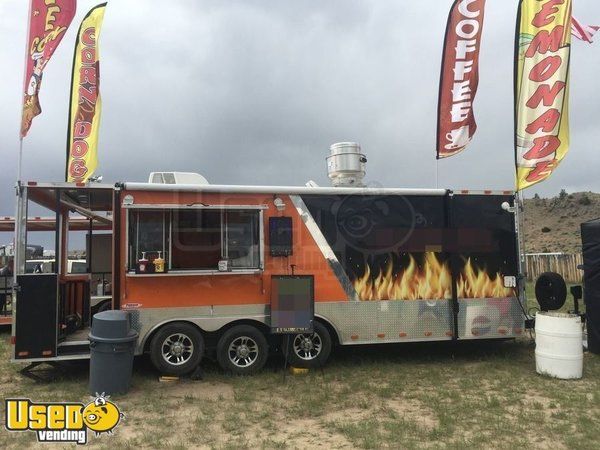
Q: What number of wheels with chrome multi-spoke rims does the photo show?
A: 3